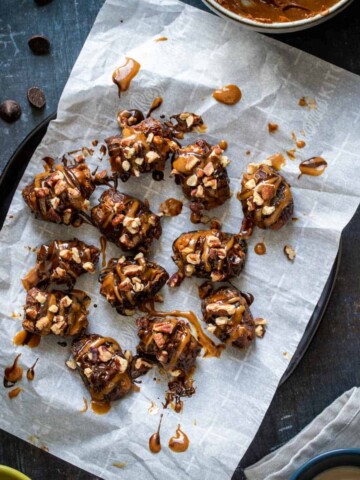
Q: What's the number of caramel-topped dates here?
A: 12